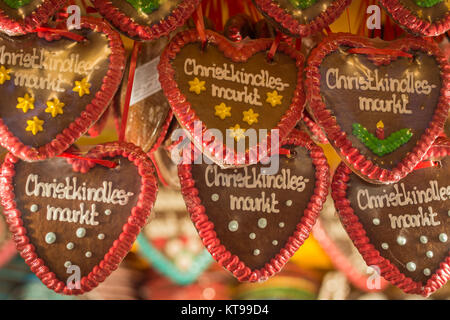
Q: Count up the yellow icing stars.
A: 10